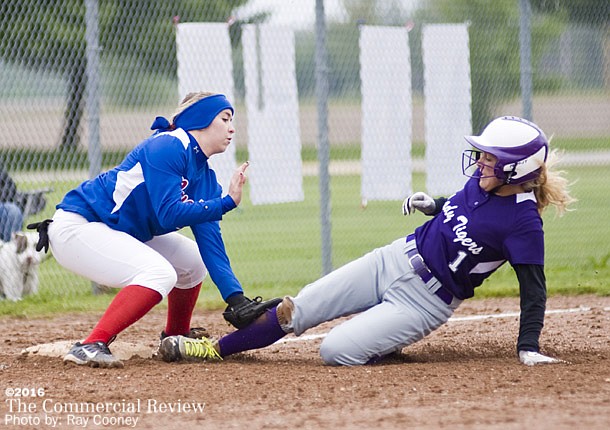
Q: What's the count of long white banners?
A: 4